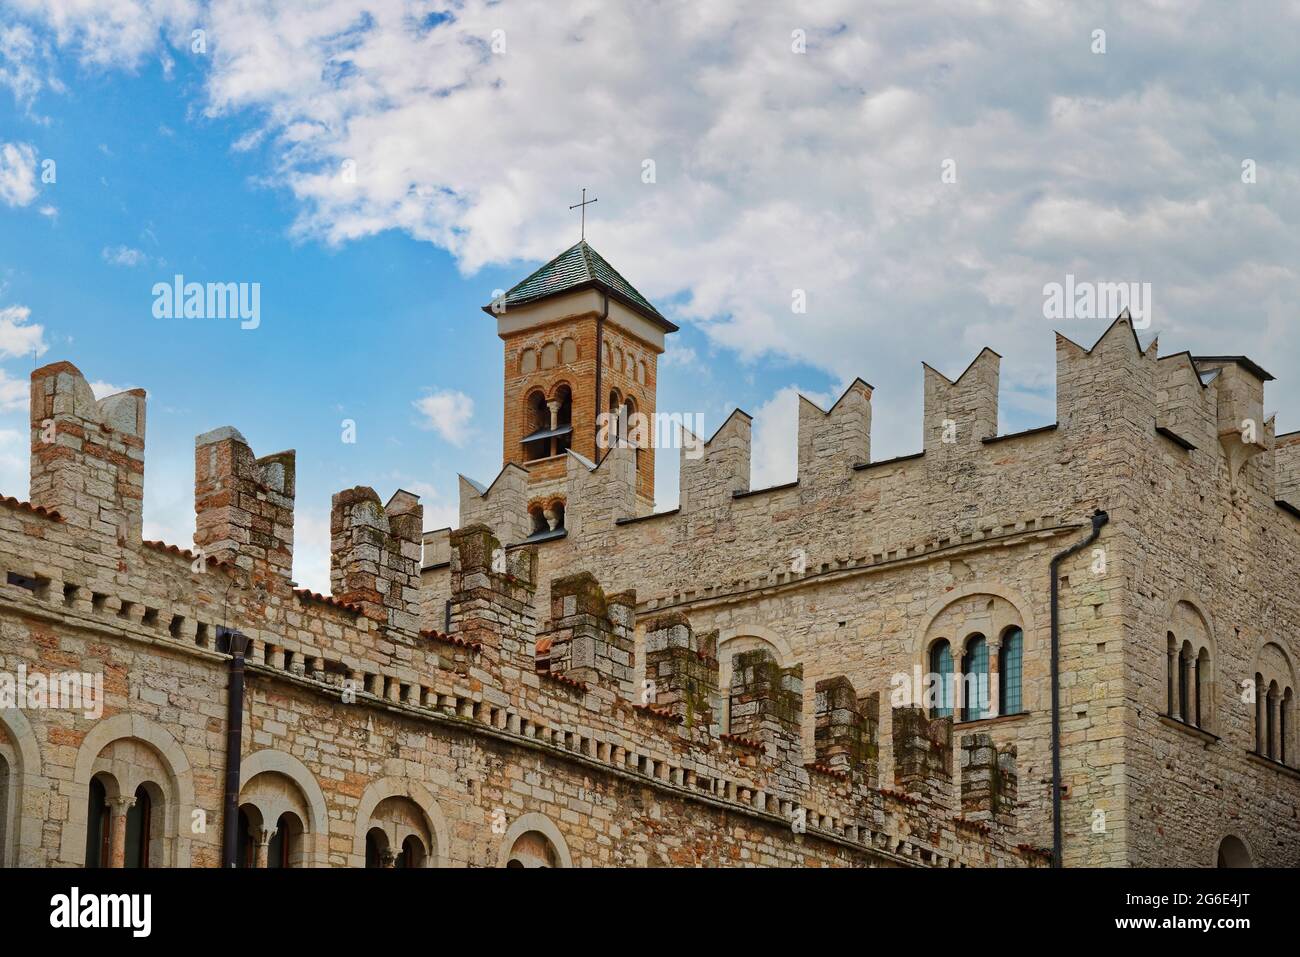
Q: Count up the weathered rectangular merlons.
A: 10